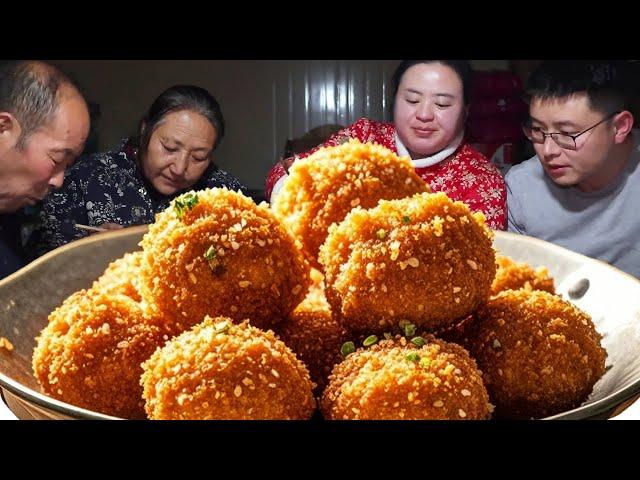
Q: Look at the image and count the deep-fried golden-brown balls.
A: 10